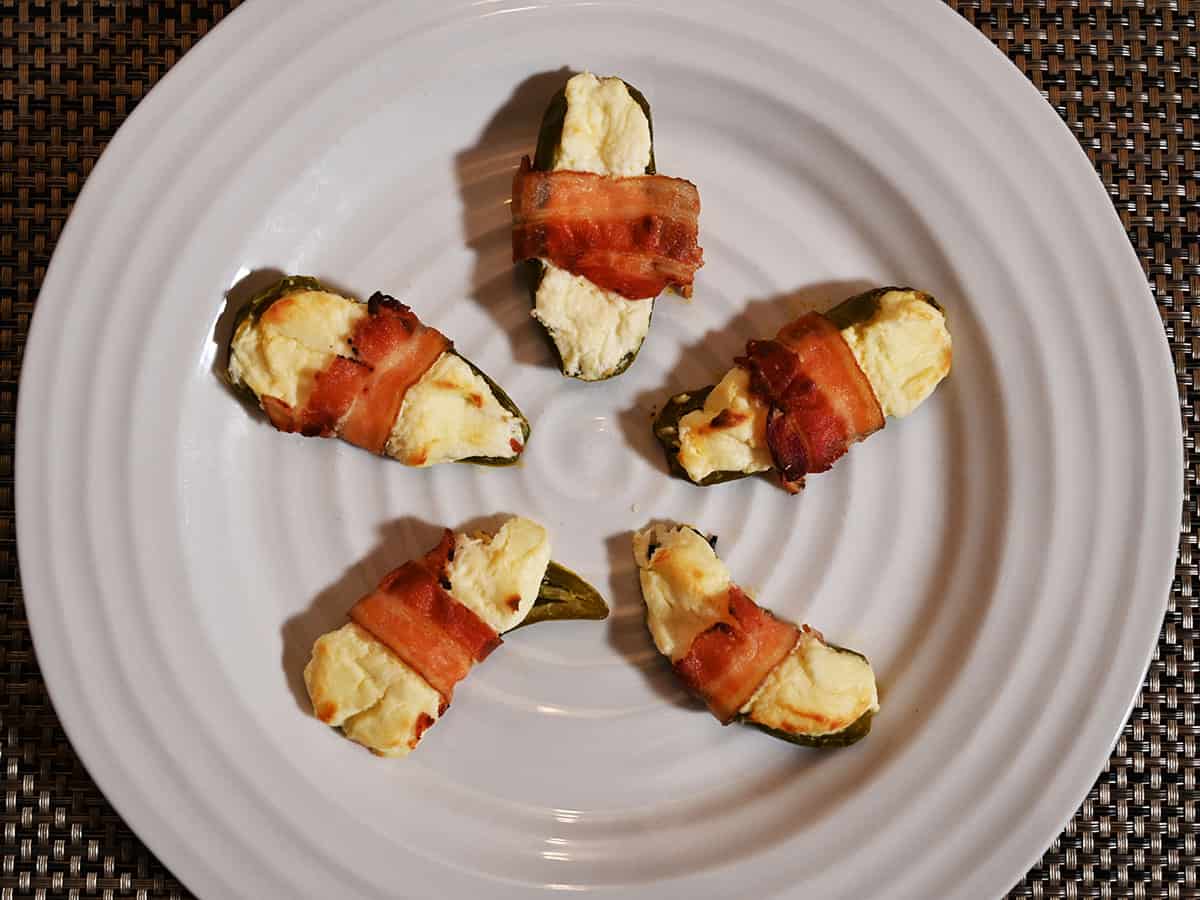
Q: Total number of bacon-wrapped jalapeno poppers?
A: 5